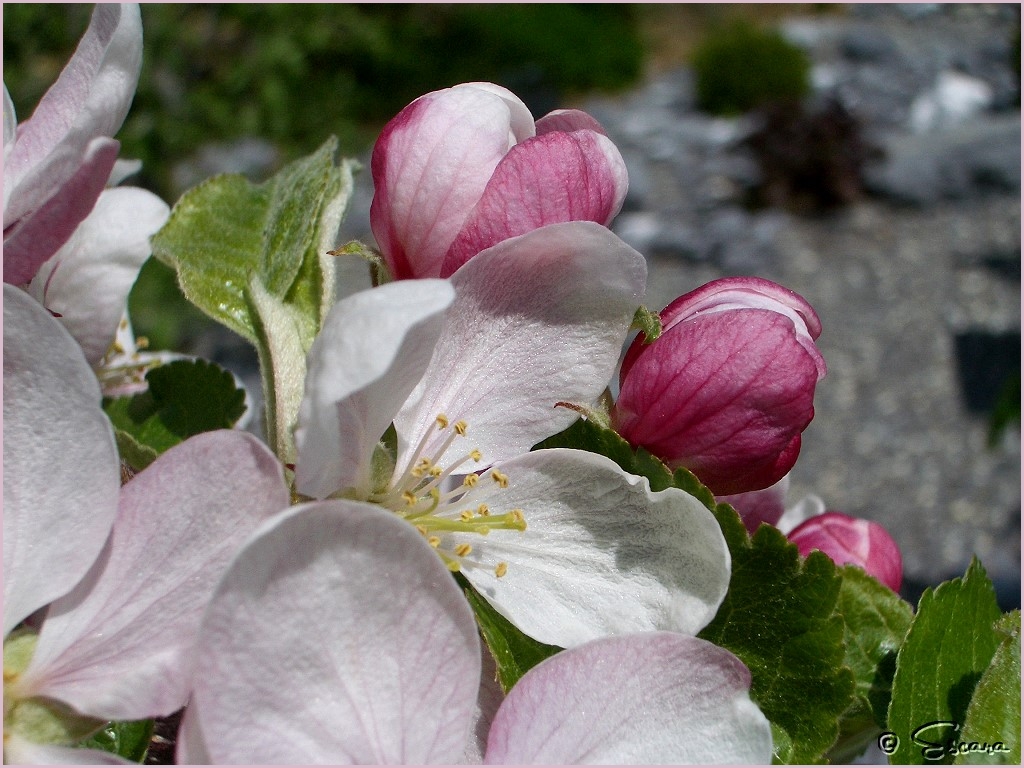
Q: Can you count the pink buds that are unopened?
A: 3